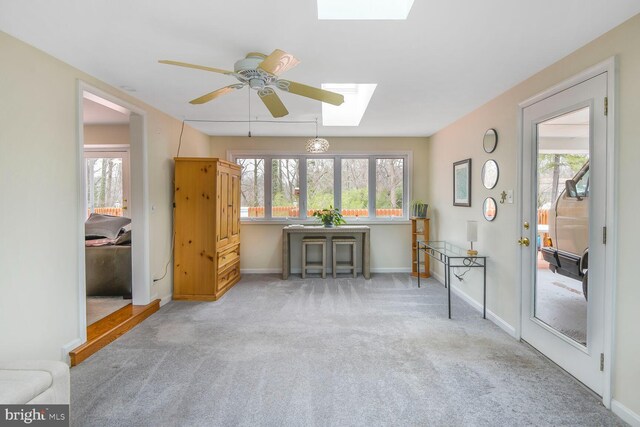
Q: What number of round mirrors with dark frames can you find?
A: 3